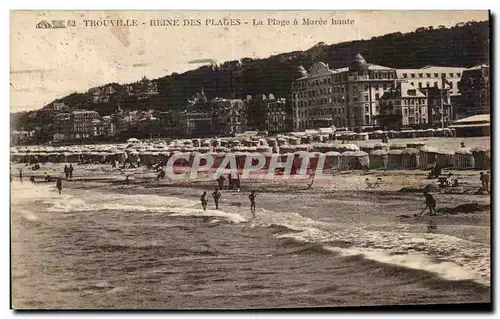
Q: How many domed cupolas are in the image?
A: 2